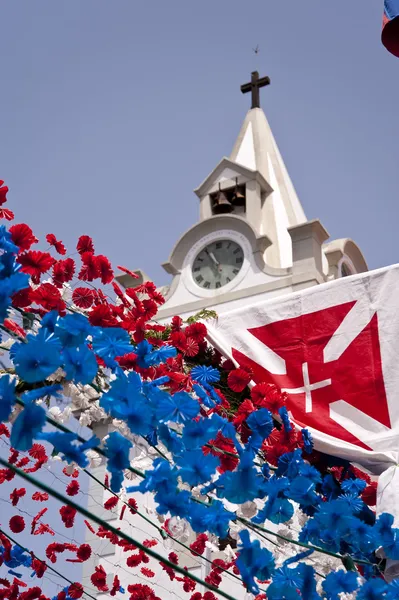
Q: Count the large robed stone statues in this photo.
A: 0